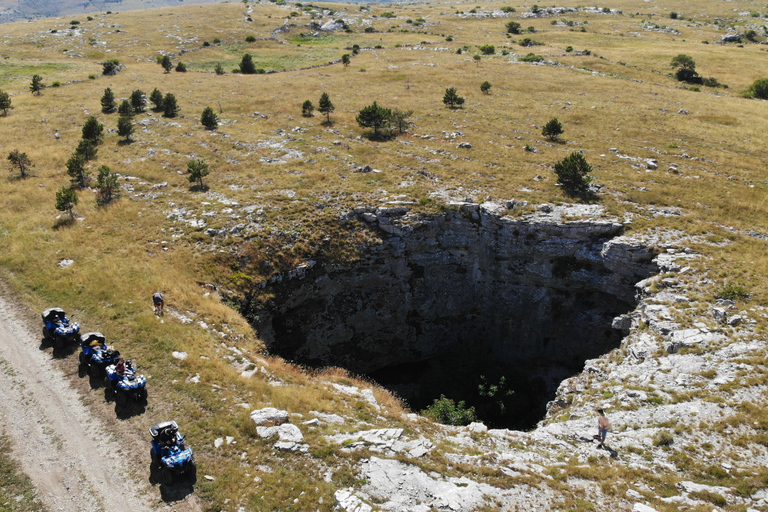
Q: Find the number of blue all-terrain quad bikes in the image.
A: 4